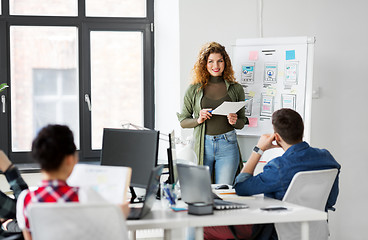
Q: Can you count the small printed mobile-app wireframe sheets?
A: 6